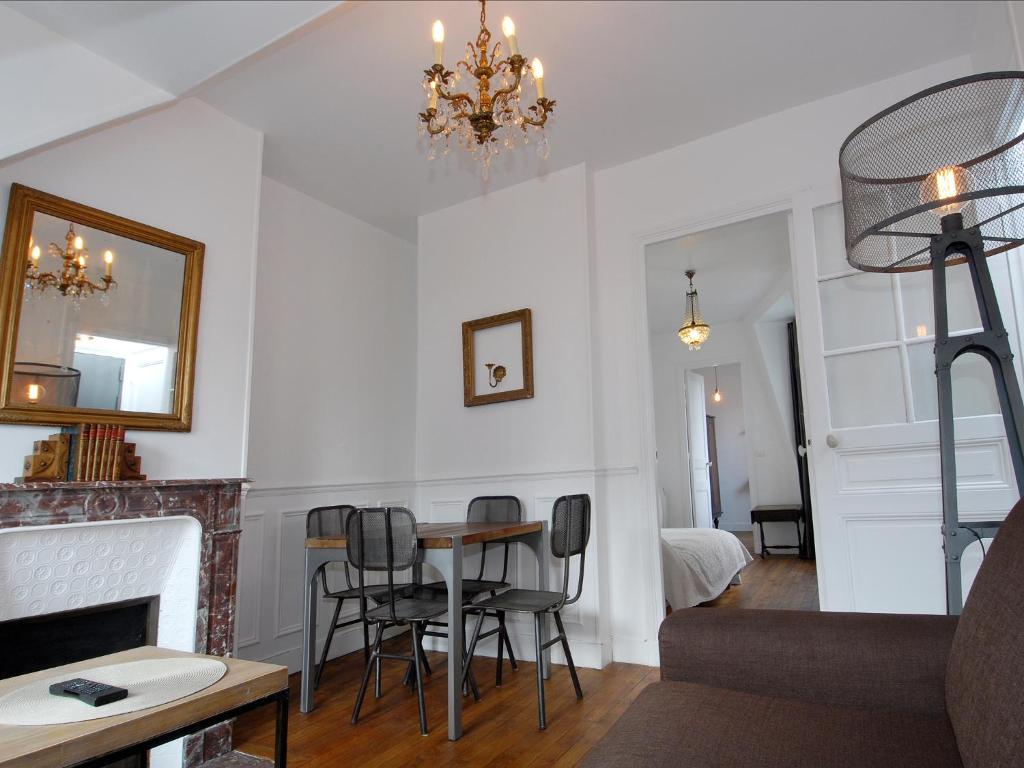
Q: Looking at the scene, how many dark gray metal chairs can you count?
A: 4